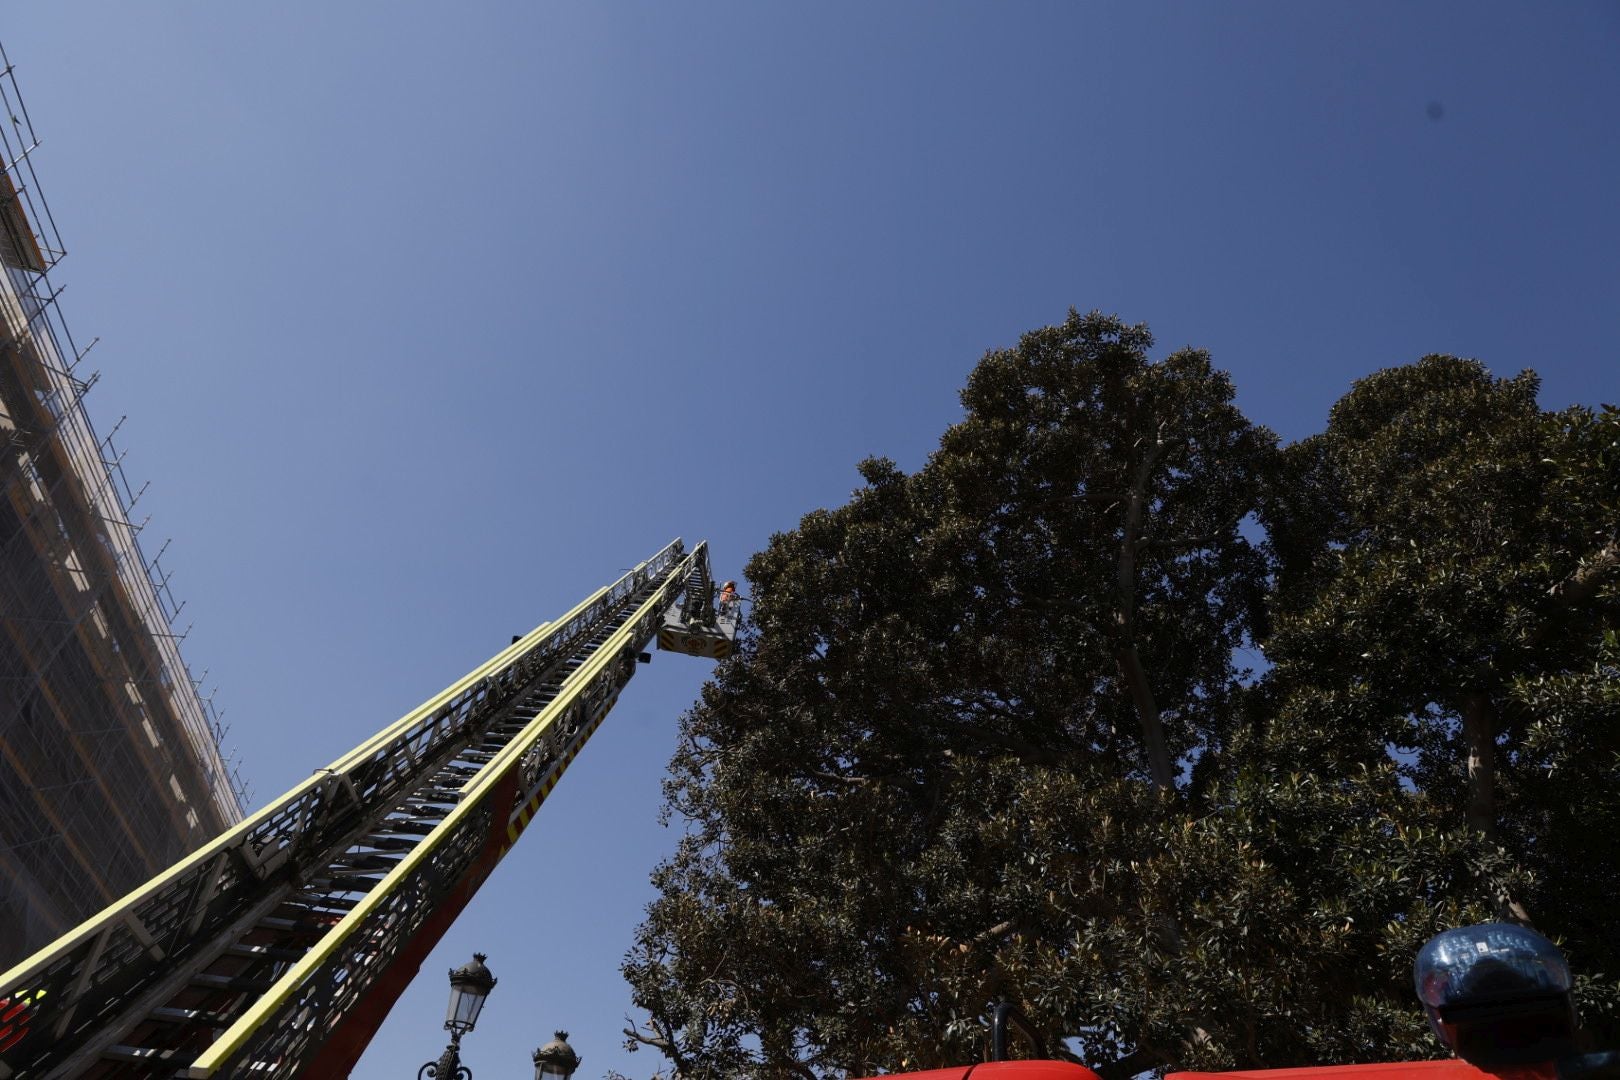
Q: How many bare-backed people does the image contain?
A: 0